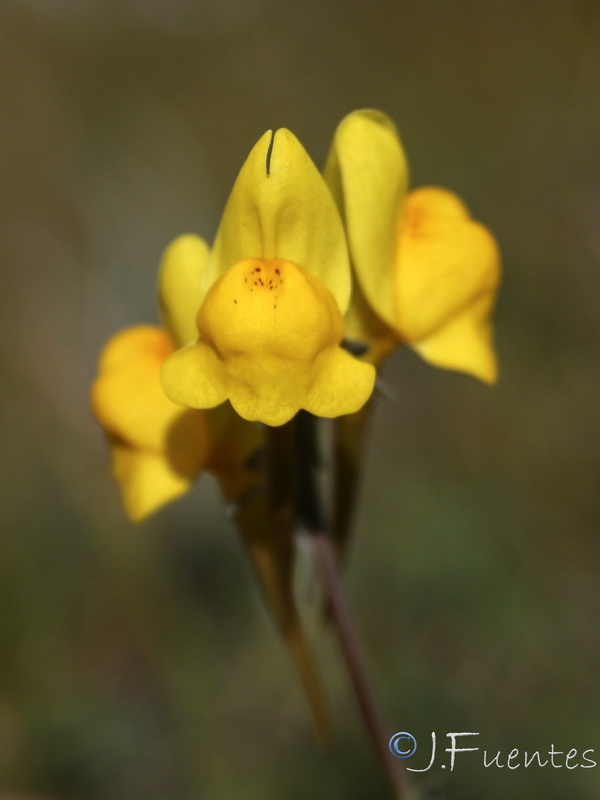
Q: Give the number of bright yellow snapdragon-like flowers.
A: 3